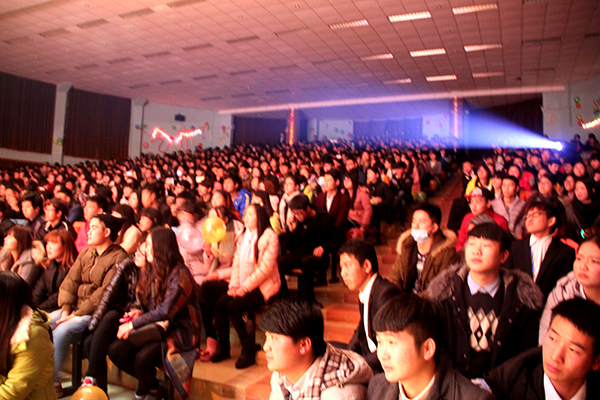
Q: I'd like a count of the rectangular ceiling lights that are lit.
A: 9